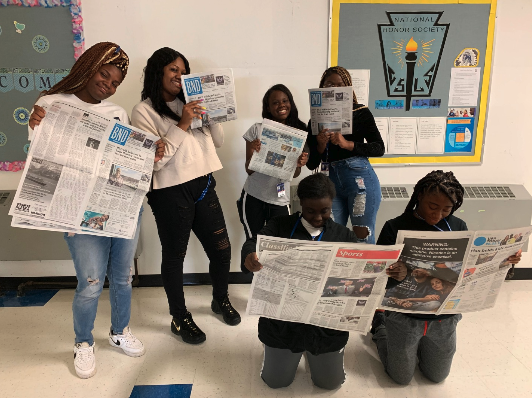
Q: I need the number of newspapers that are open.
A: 3